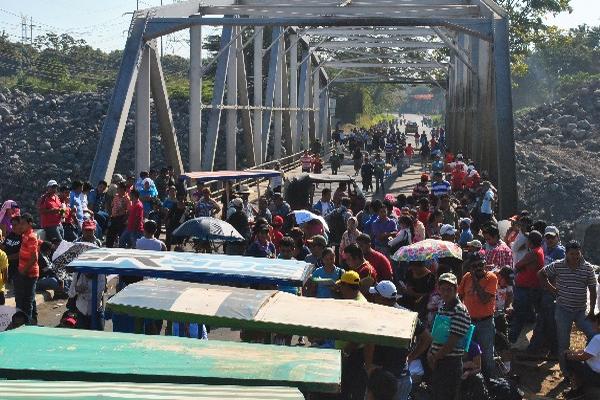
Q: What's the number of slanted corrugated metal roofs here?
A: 4